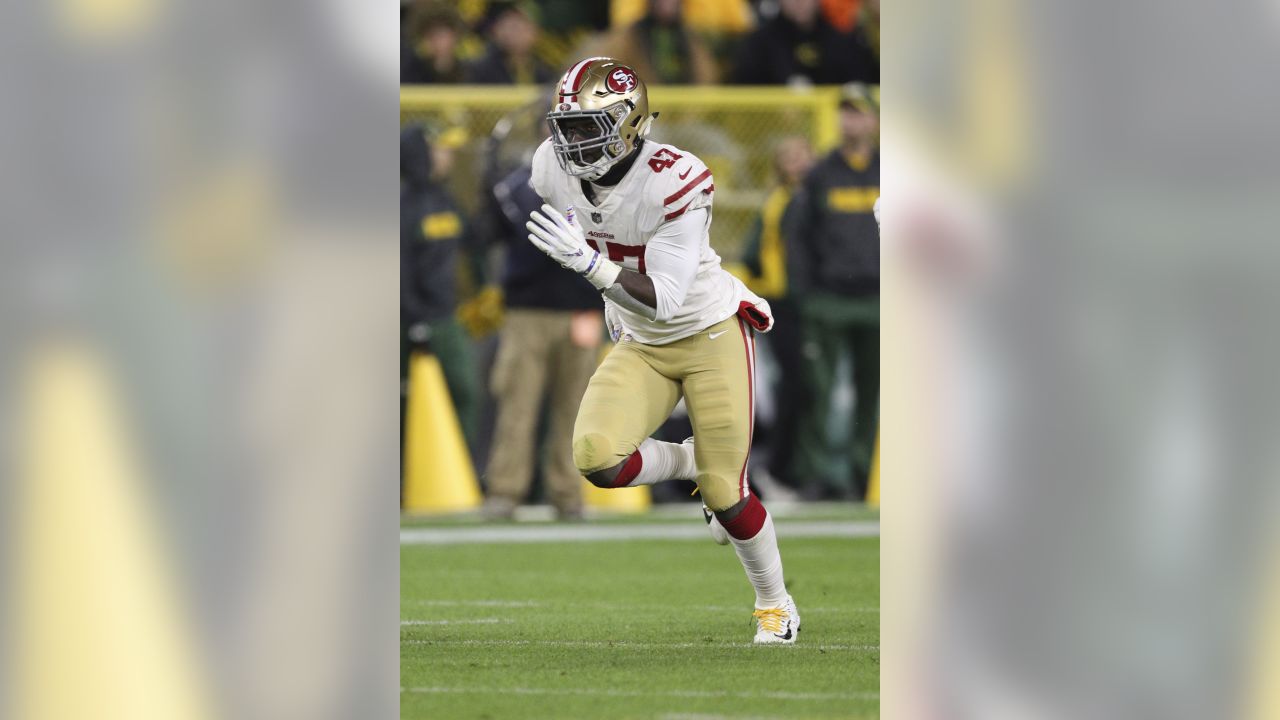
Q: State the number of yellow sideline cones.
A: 3